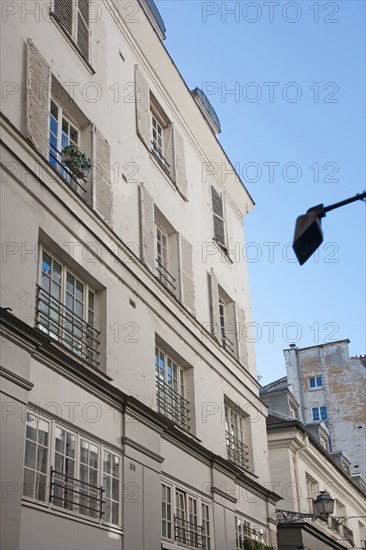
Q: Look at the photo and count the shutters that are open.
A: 8